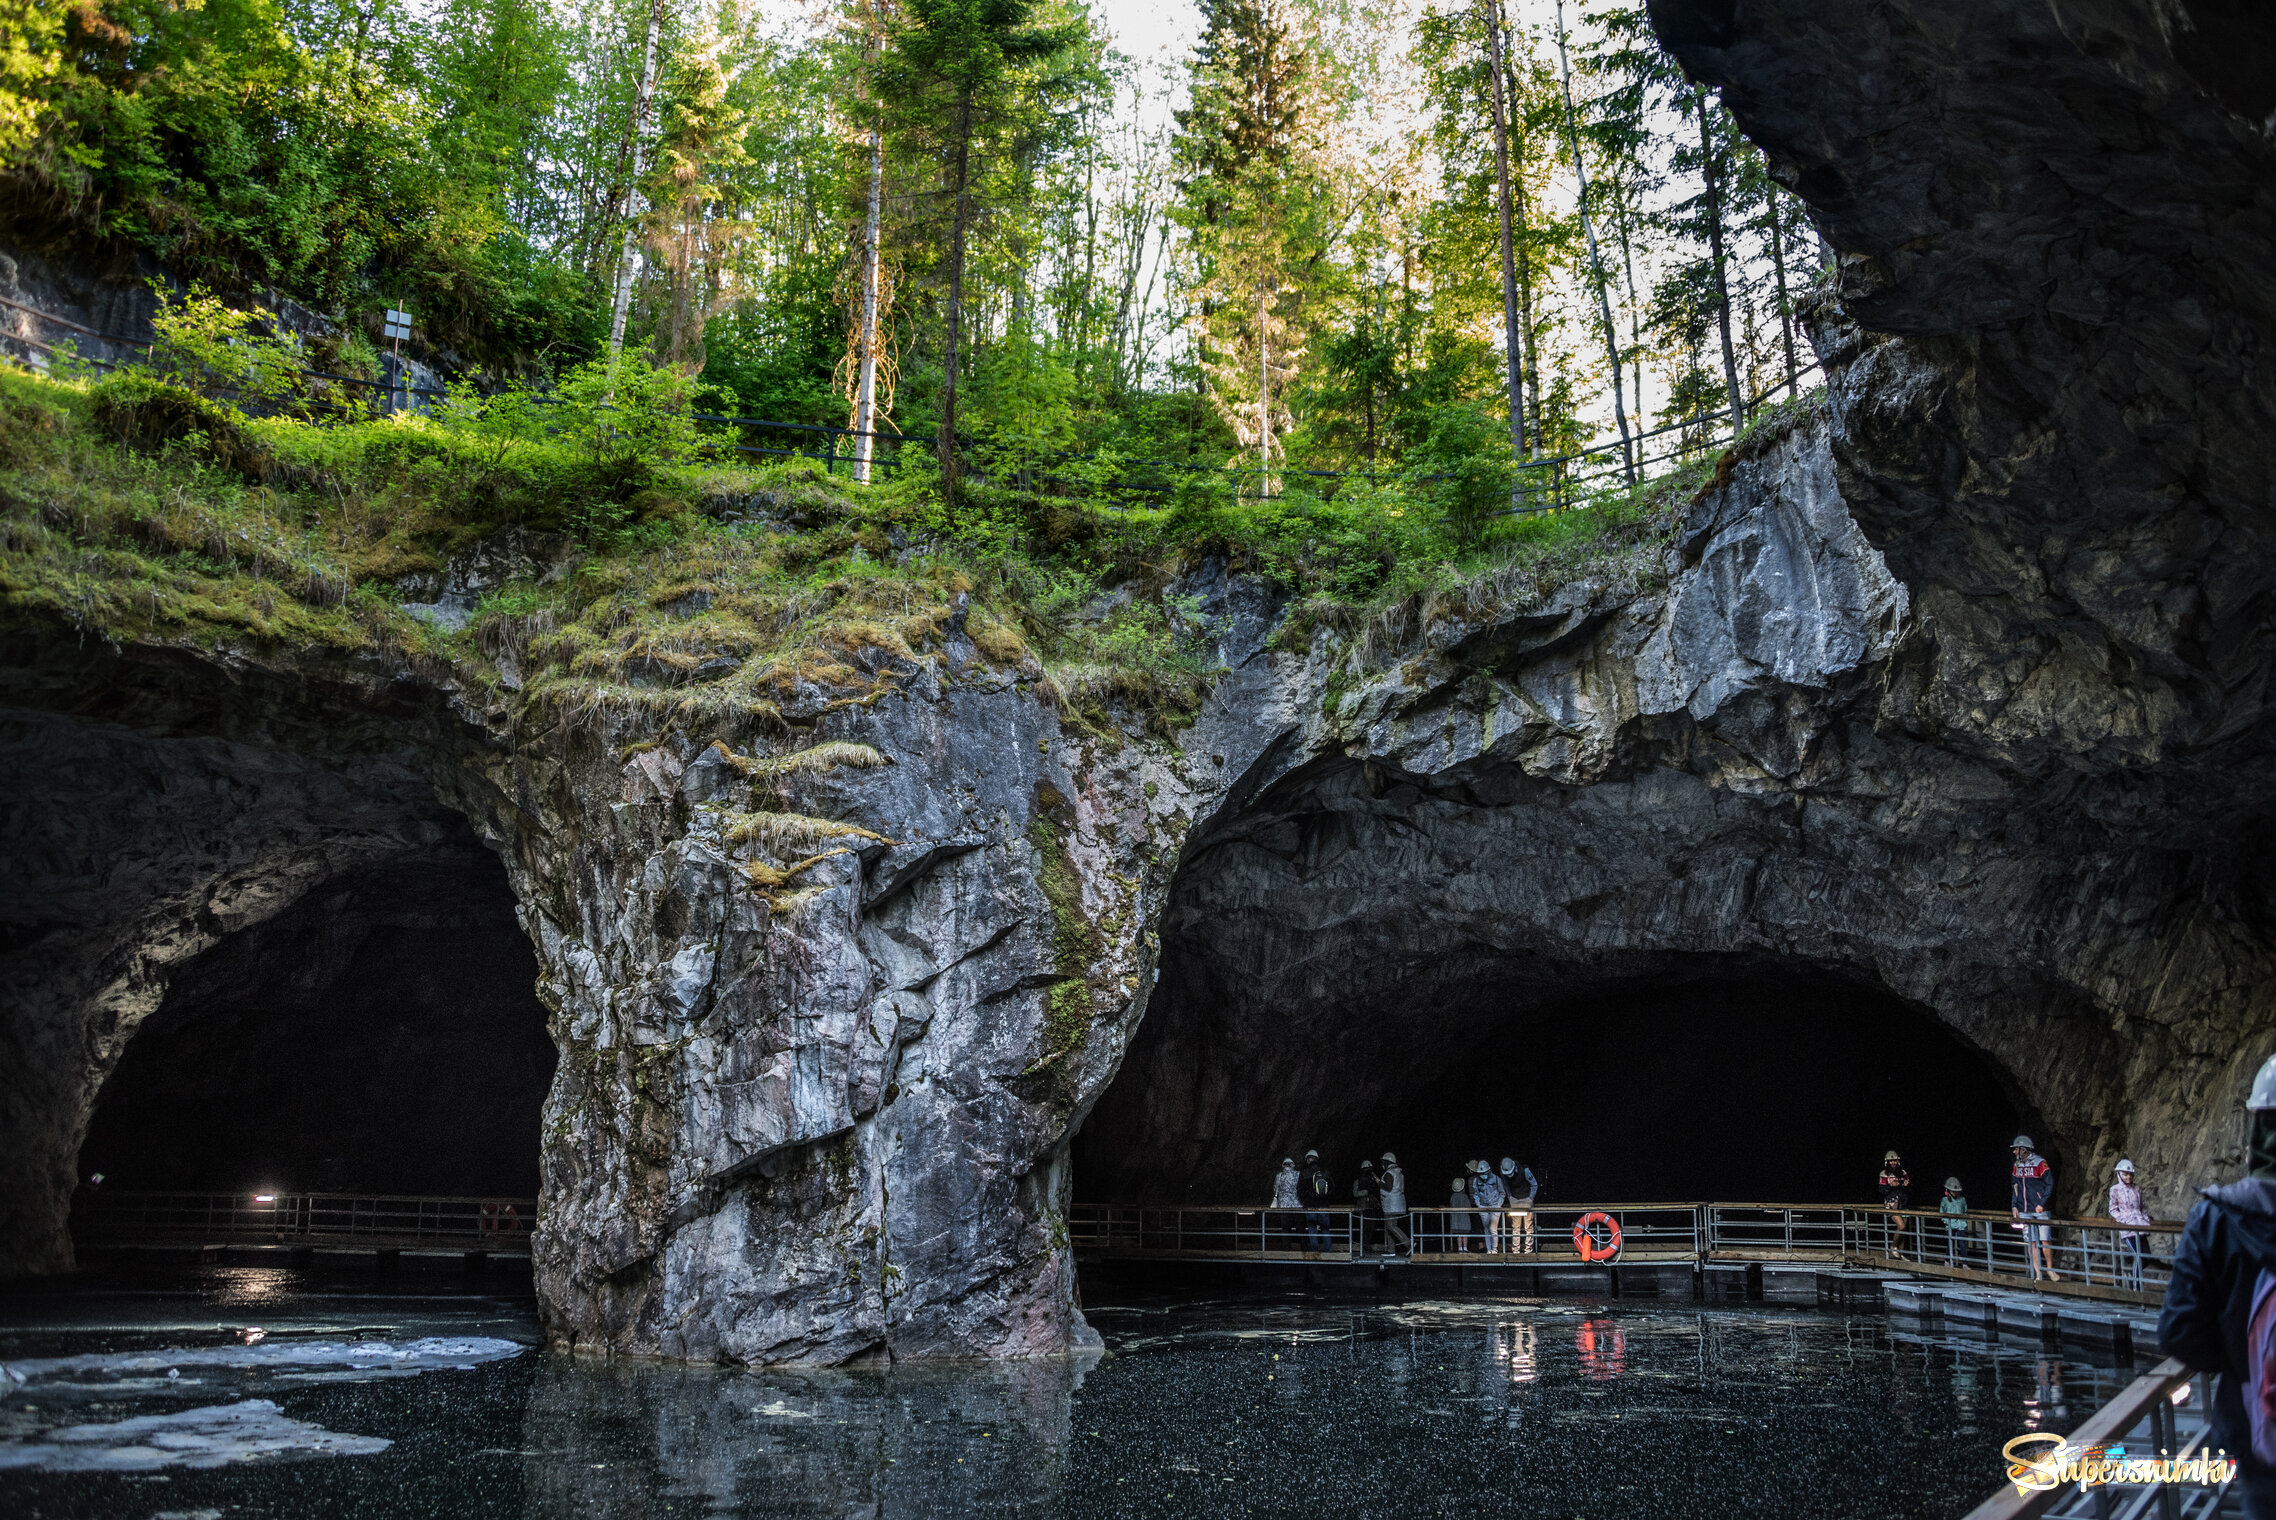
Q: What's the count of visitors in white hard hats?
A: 13